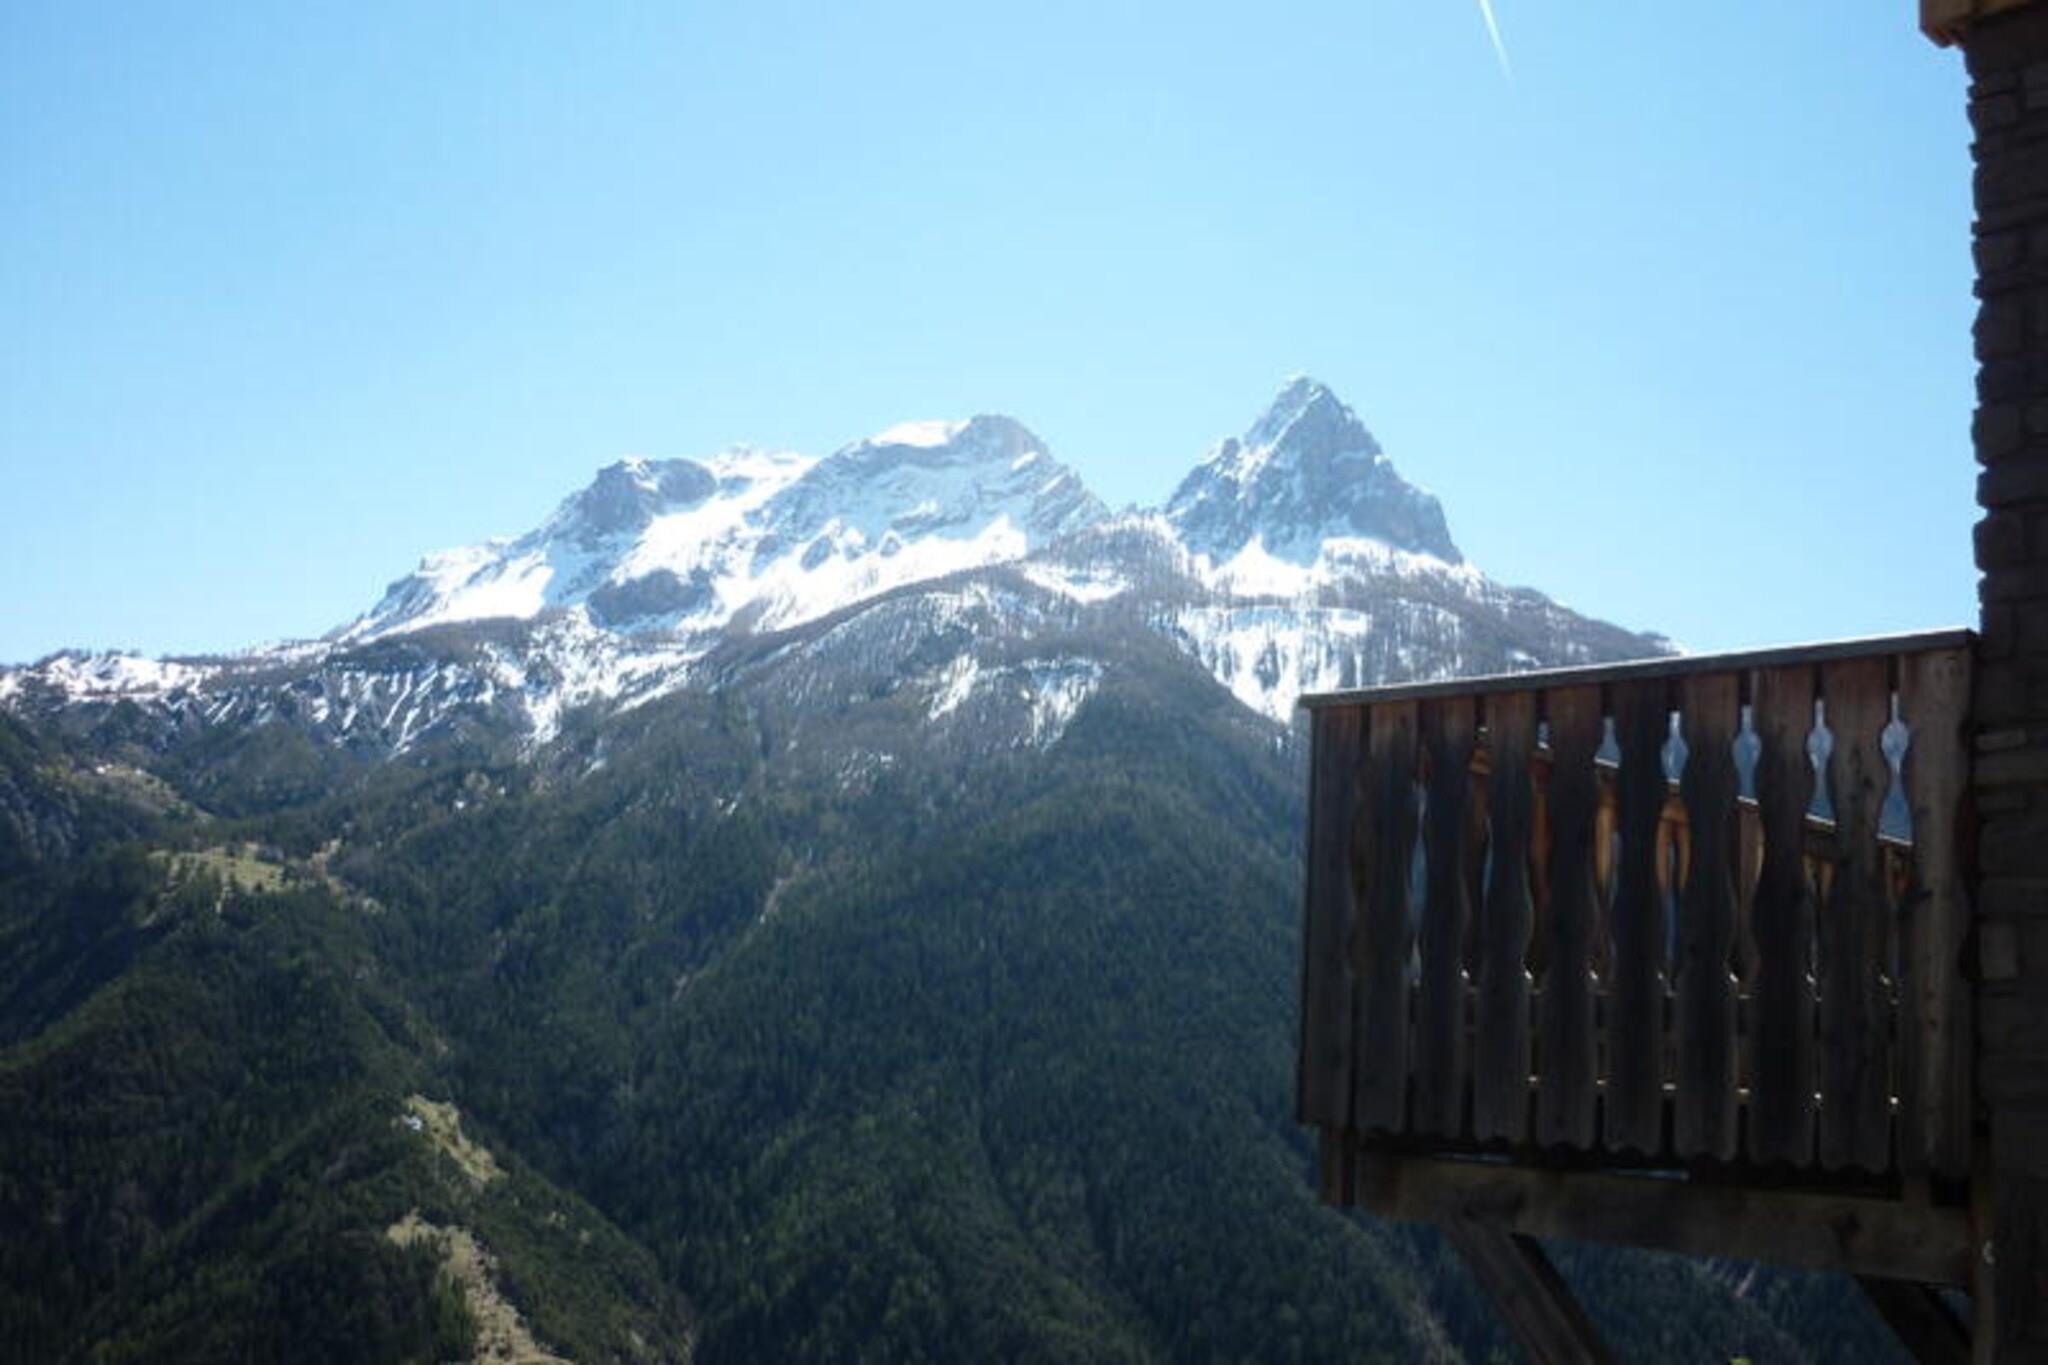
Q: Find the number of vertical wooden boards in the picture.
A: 10